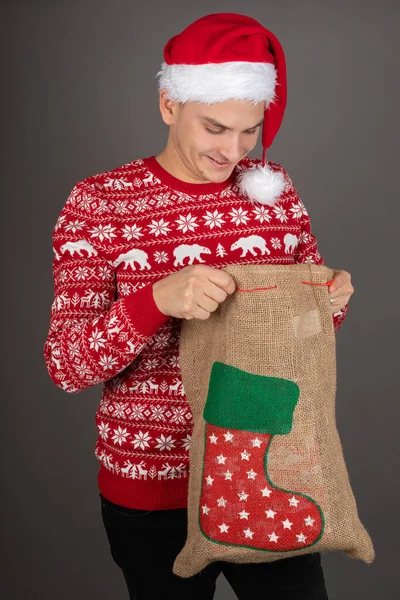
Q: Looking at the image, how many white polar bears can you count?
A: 5